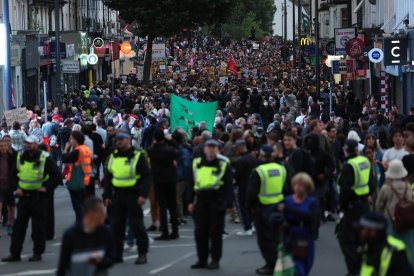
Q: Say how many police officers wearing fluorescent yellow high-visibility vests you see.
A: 6